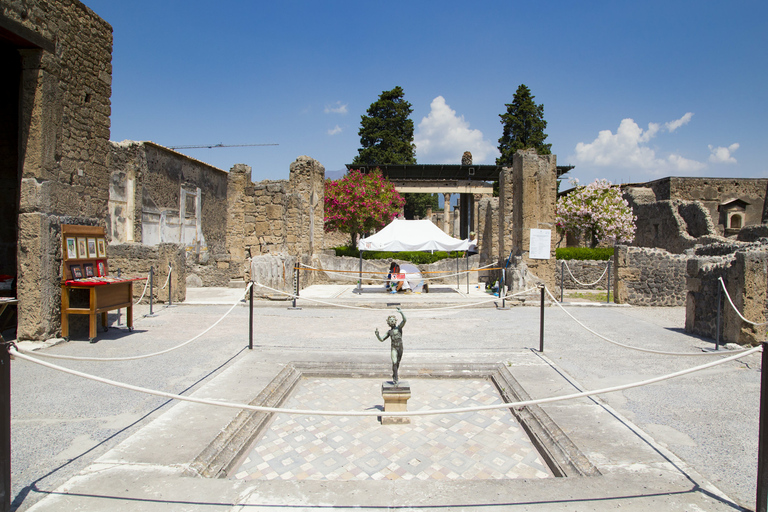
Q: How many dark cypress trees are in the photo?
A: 2